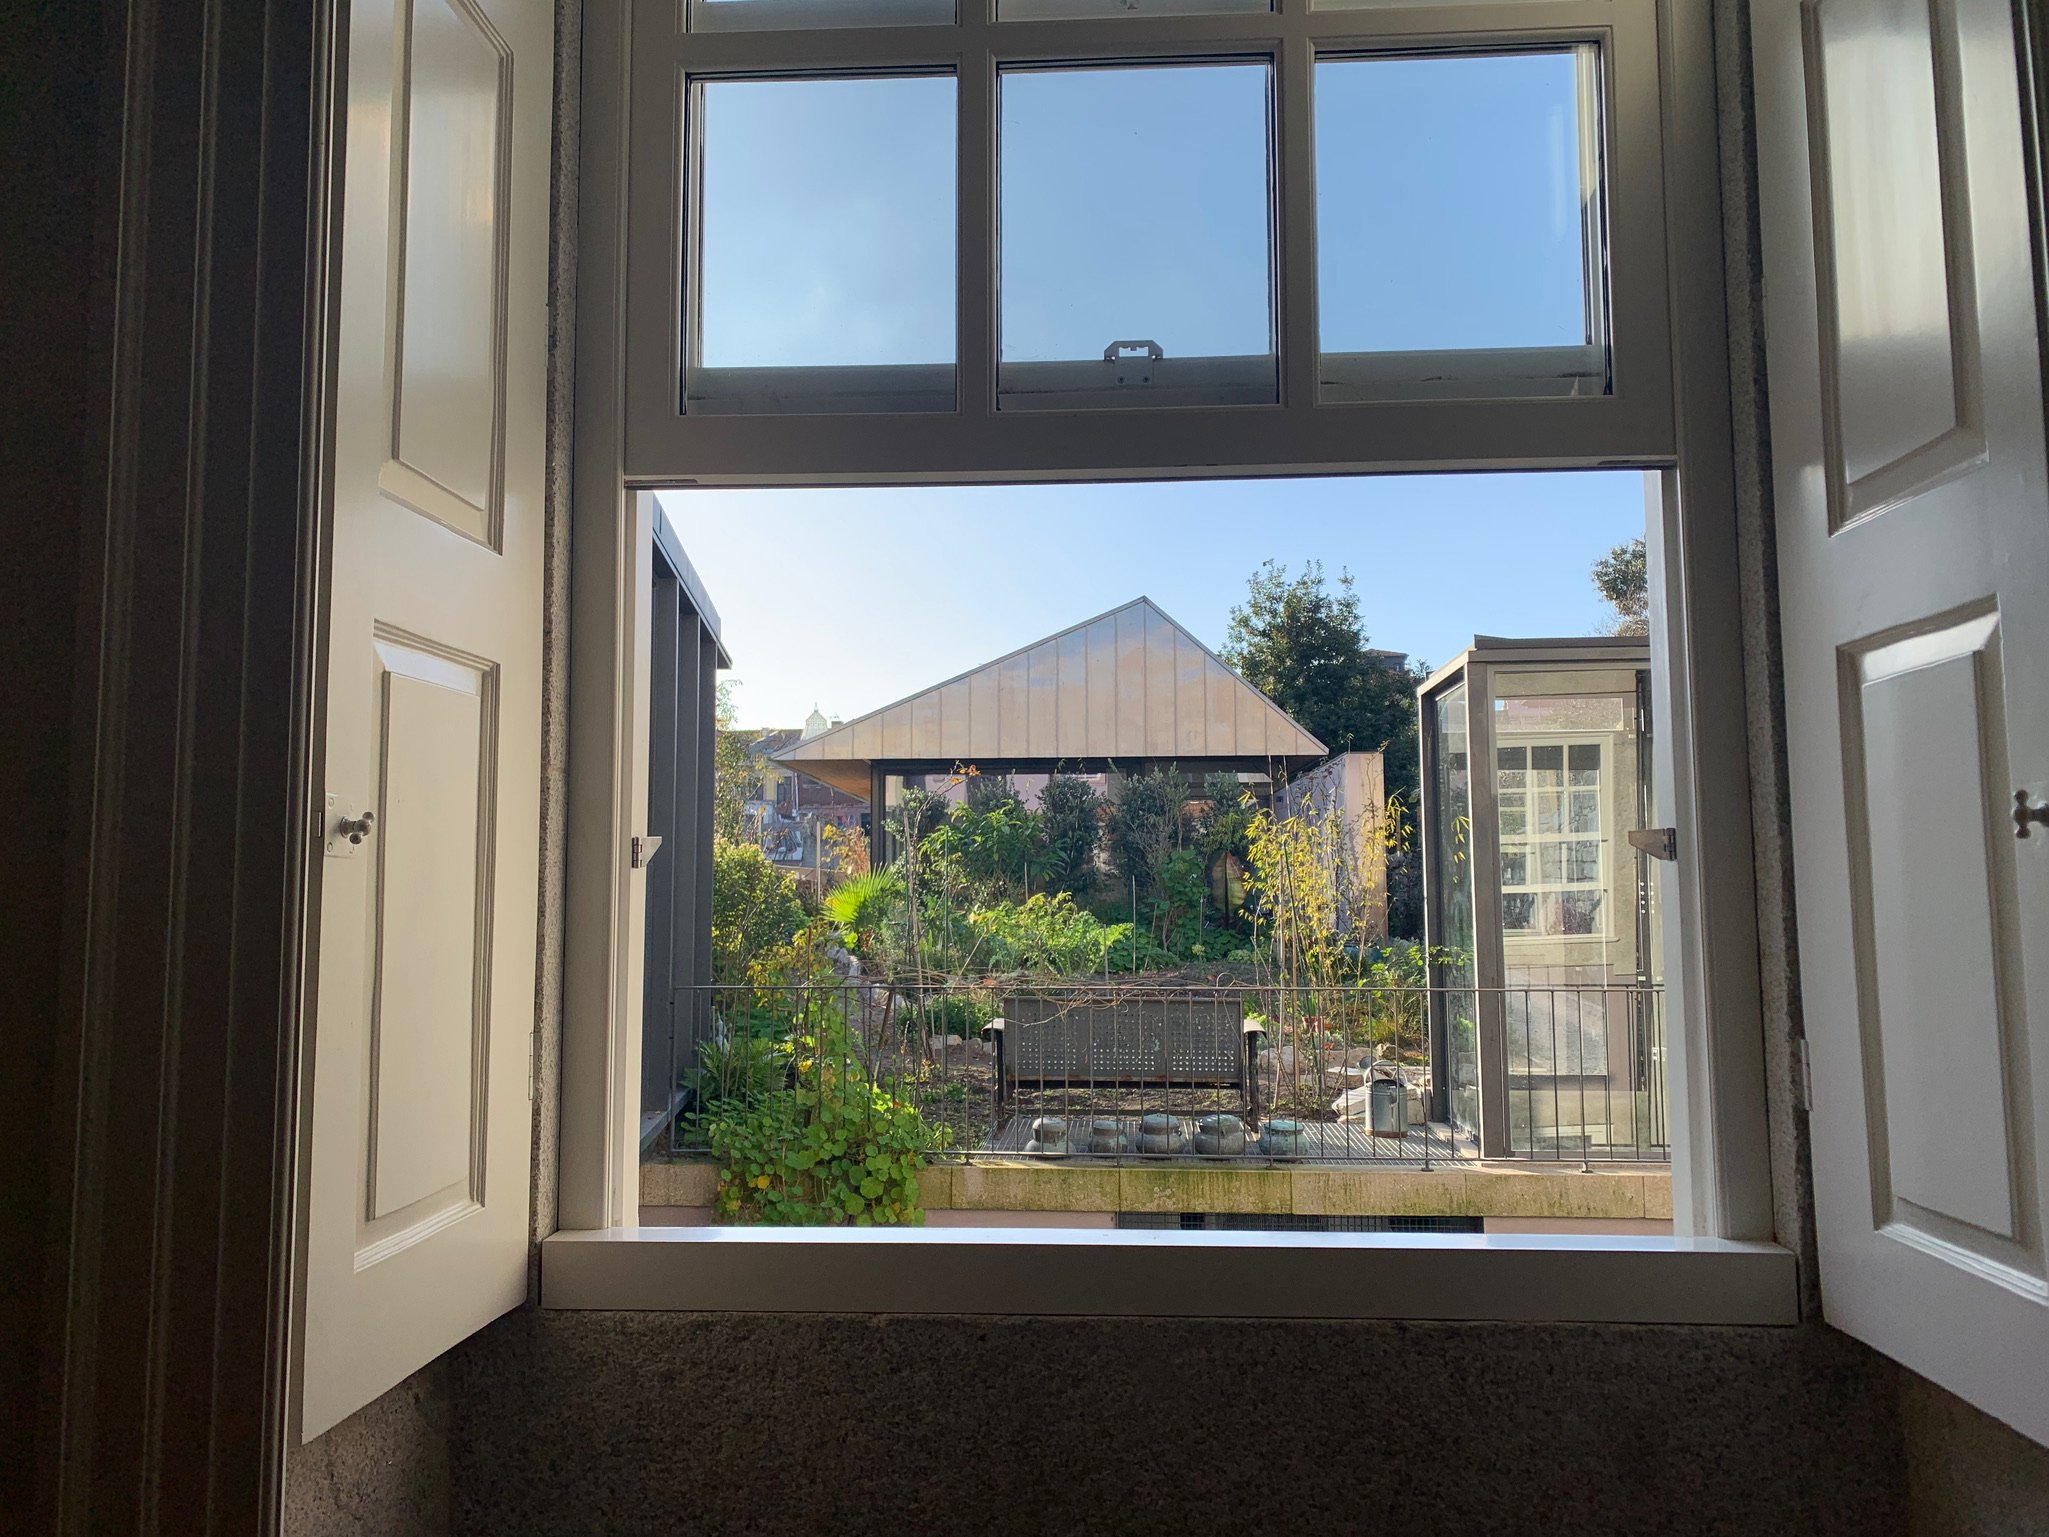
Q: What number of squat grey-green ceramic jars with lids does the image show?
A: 5